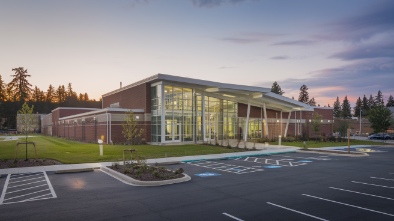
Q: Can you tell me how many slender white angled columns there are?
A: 3